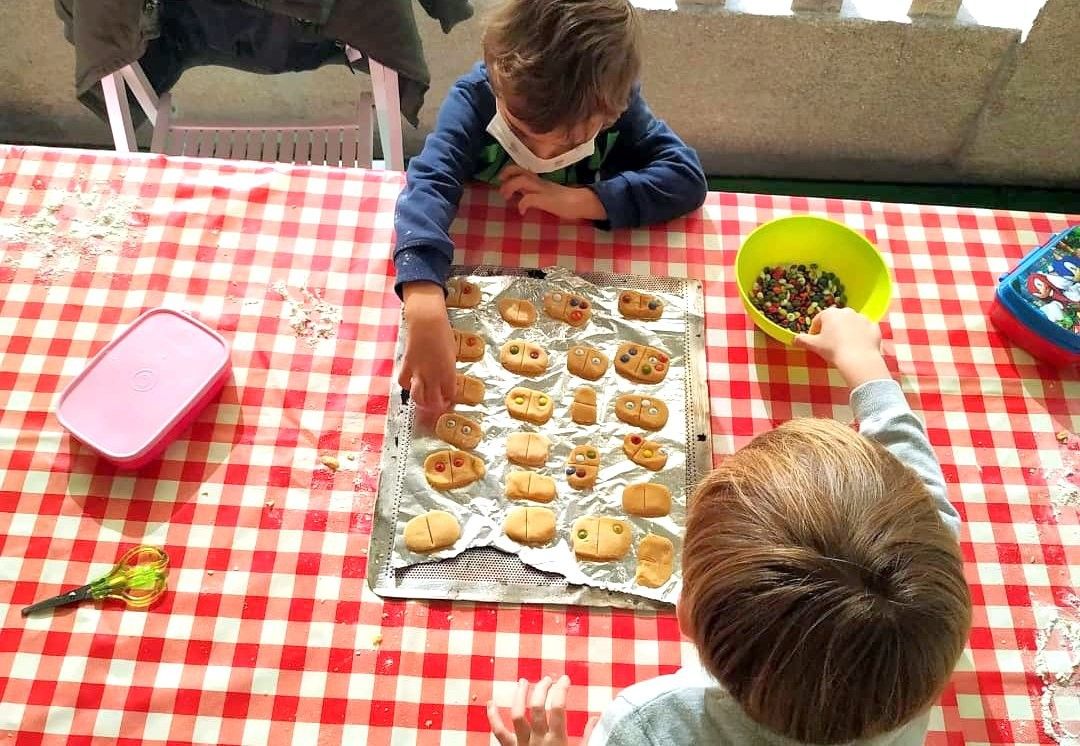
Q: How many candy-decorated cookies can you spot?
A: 14